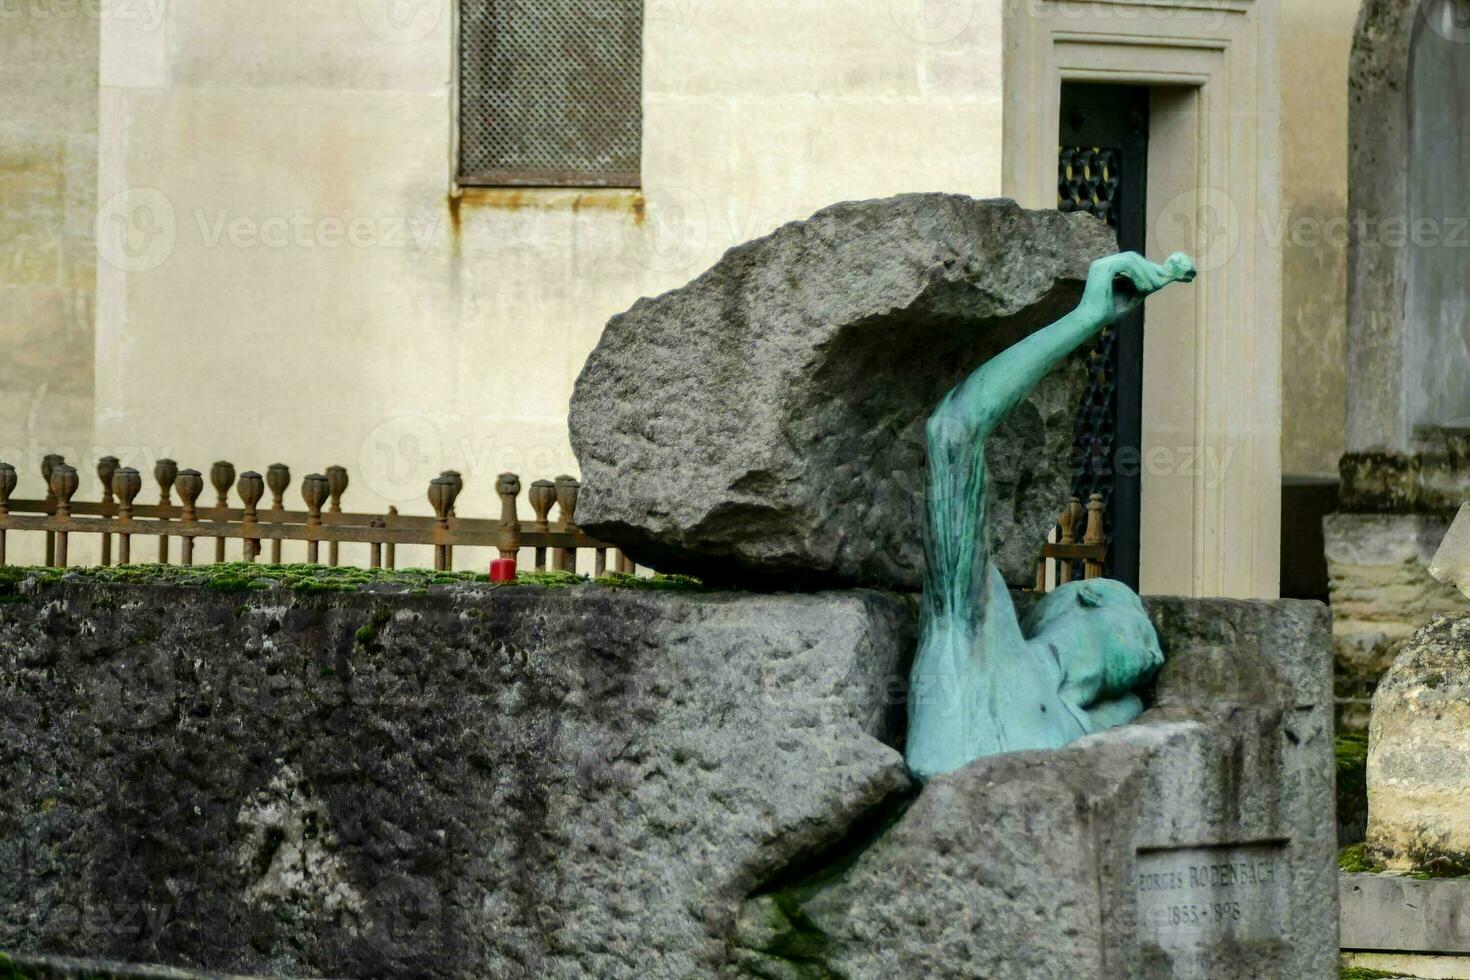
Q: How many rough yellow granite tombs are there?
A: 0